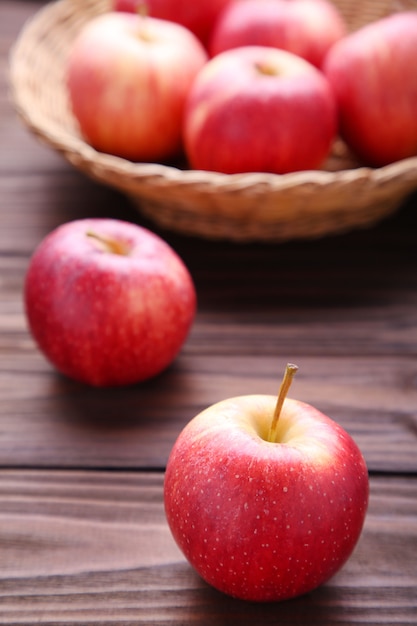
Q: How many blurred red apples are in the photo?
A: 6